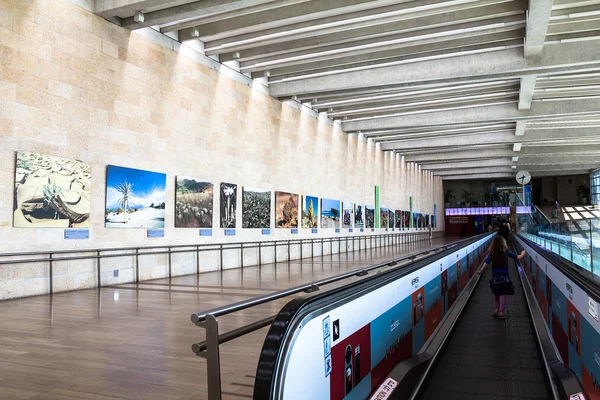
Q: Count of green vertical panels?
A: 2